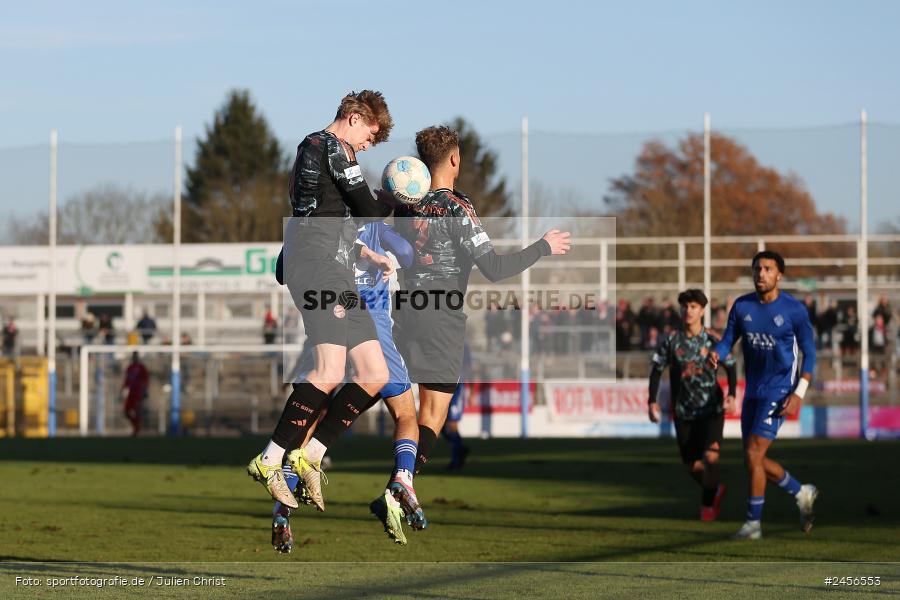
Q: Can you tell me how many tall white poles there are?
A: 5